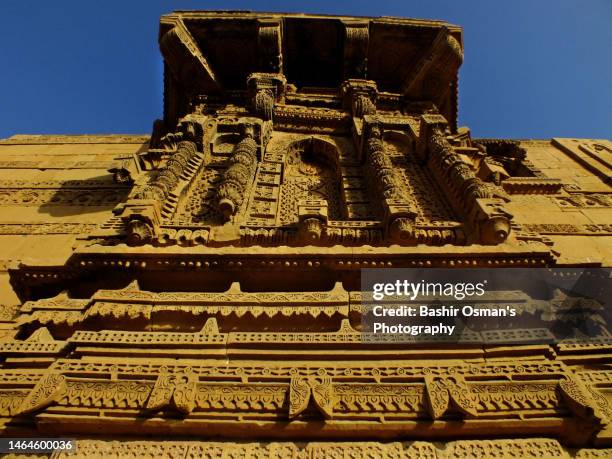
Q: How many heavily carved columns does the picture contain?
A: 4